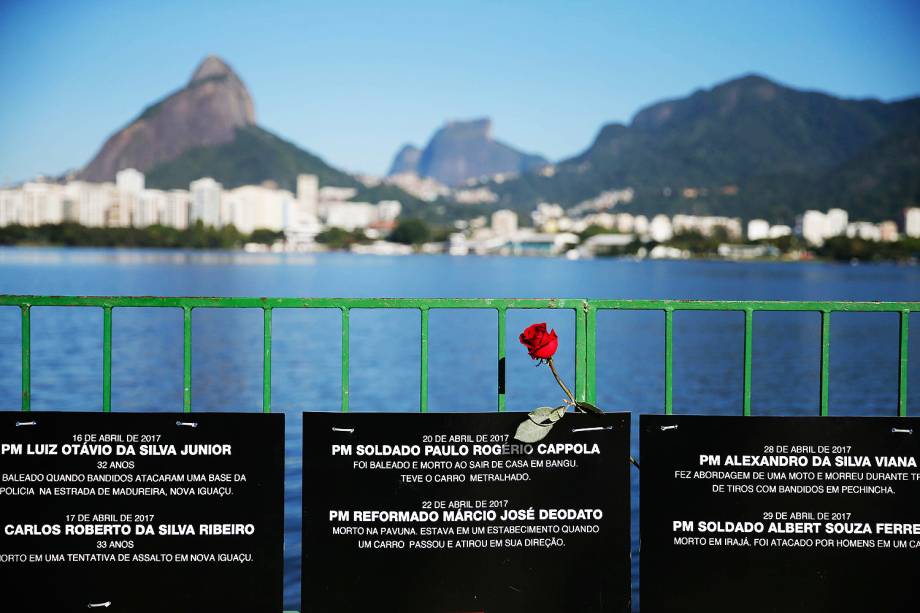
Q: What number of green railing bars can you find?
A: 13